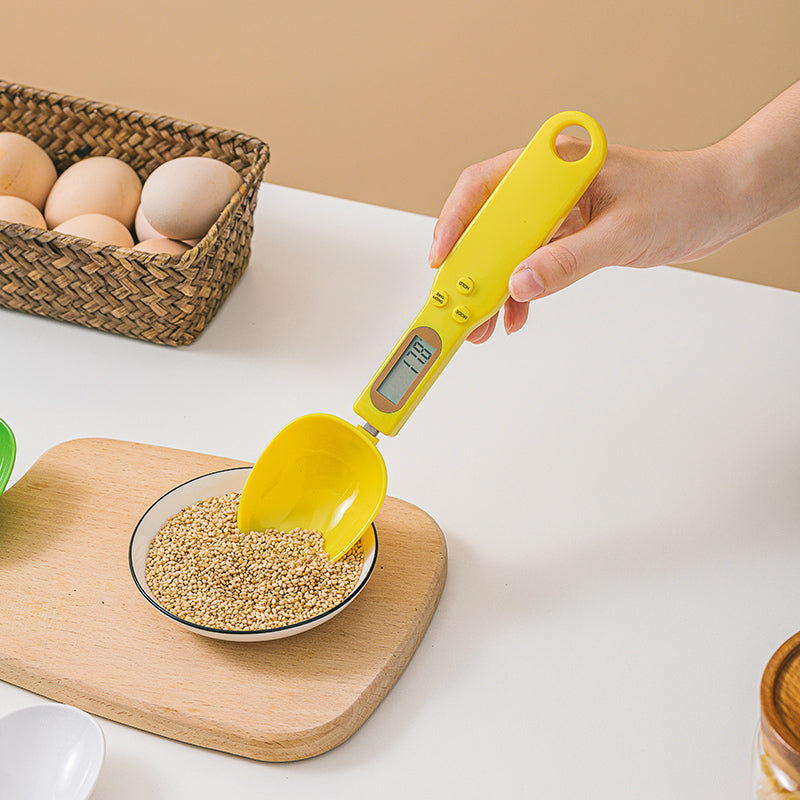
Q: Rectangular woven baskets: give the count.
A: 1